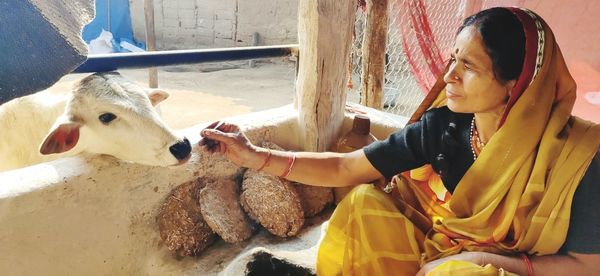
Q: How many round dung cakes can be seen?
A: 4